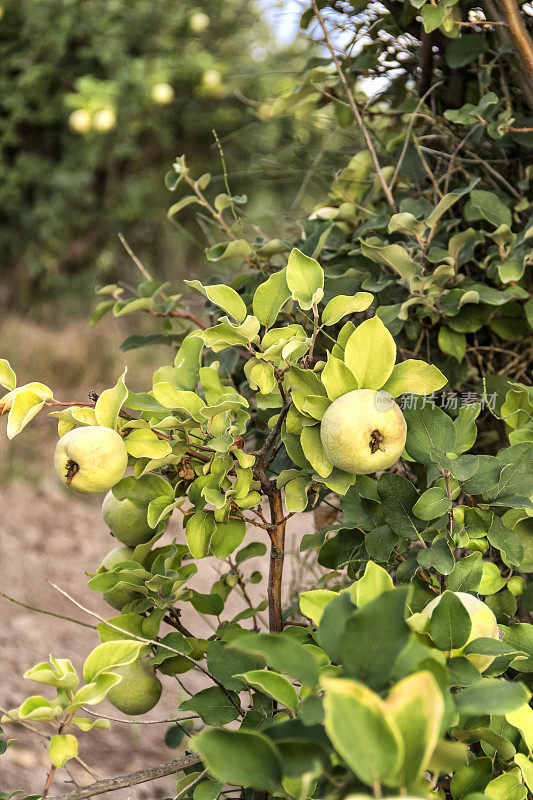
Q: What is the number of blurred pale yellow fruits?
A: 5